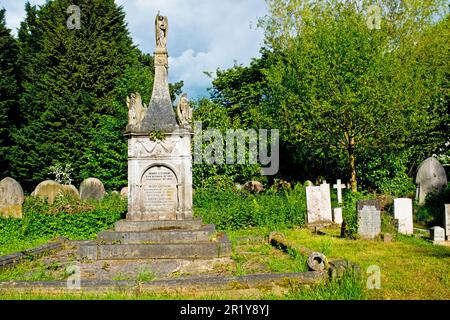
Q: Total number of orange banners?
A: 0